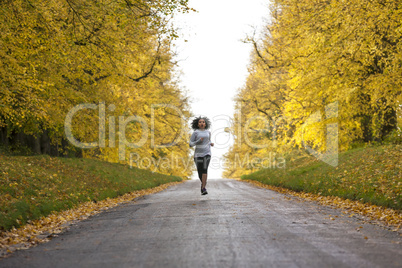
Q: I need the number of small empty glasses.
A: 0